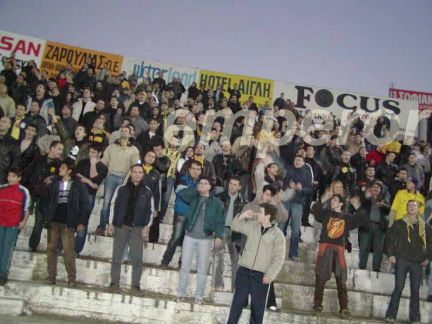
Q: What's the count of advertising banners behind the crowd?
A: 6